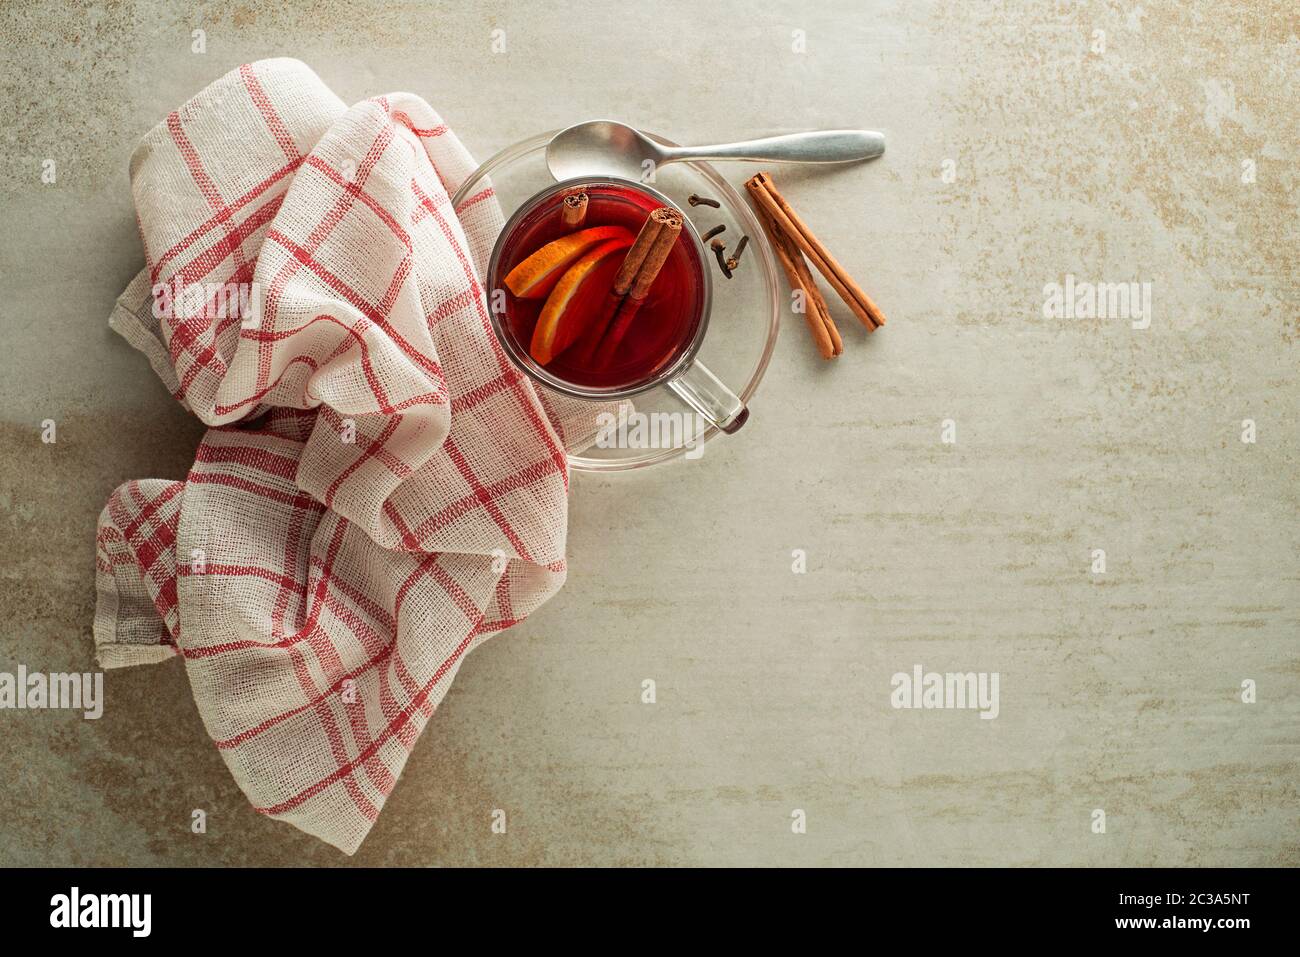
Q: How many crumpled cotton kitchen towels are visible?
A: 1